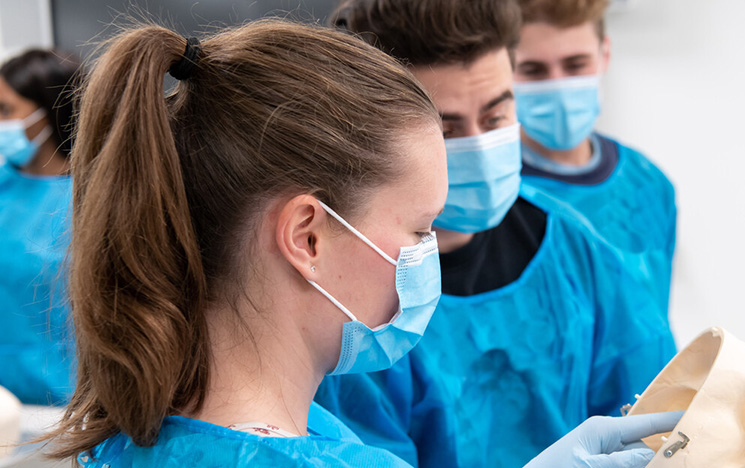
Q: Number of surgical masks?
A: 4